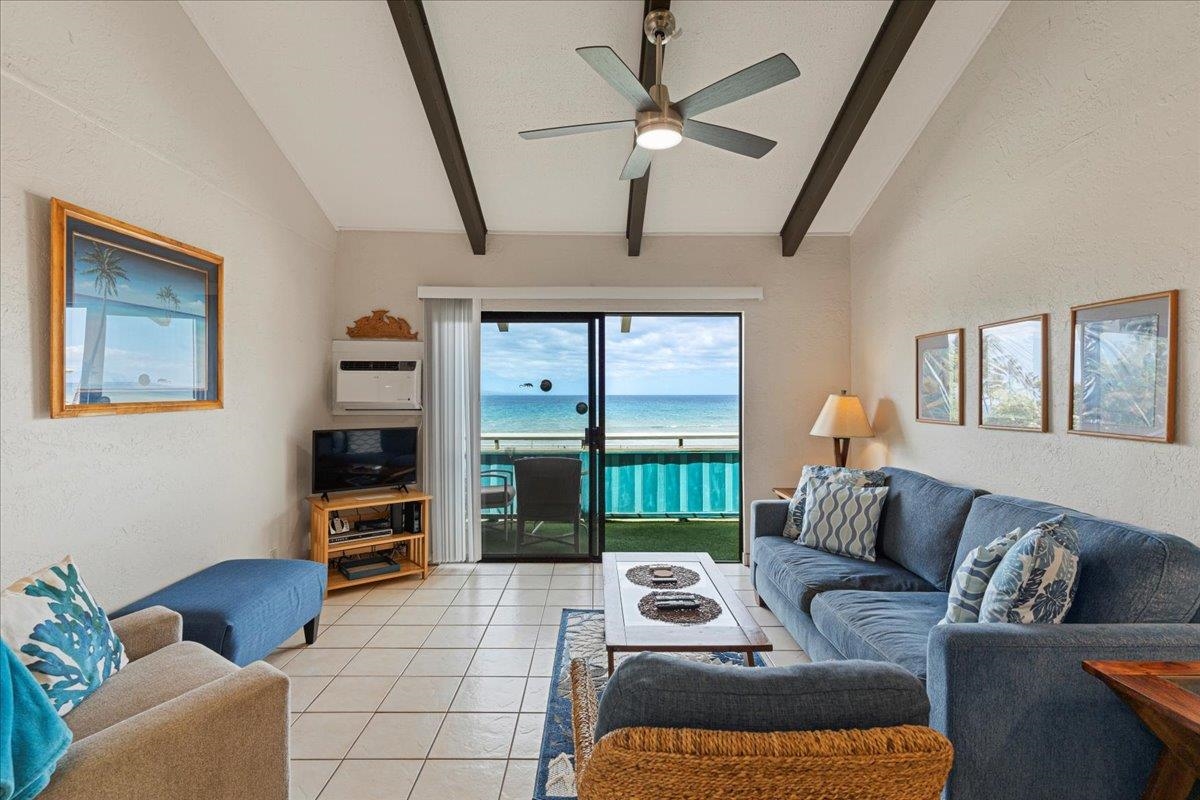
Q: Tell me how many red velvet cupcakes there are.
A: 0